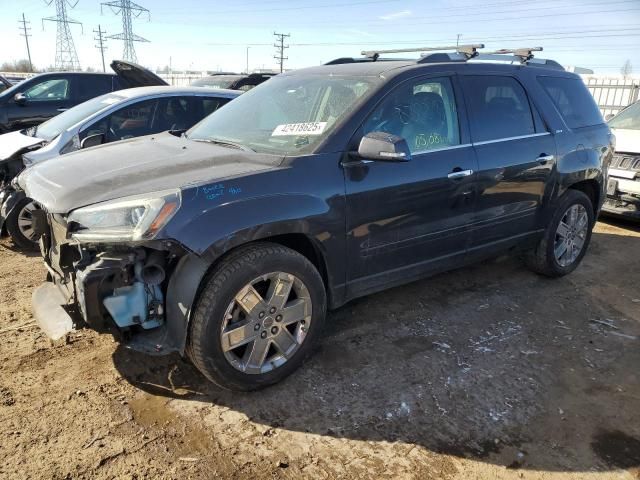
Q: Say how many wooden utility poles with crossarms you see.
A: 3